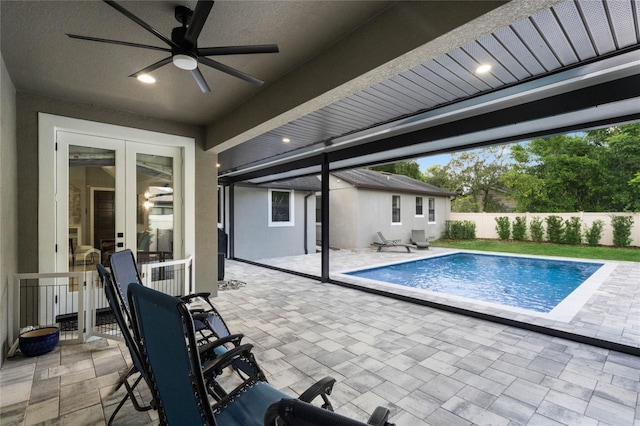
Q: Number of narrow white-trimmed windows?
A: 3